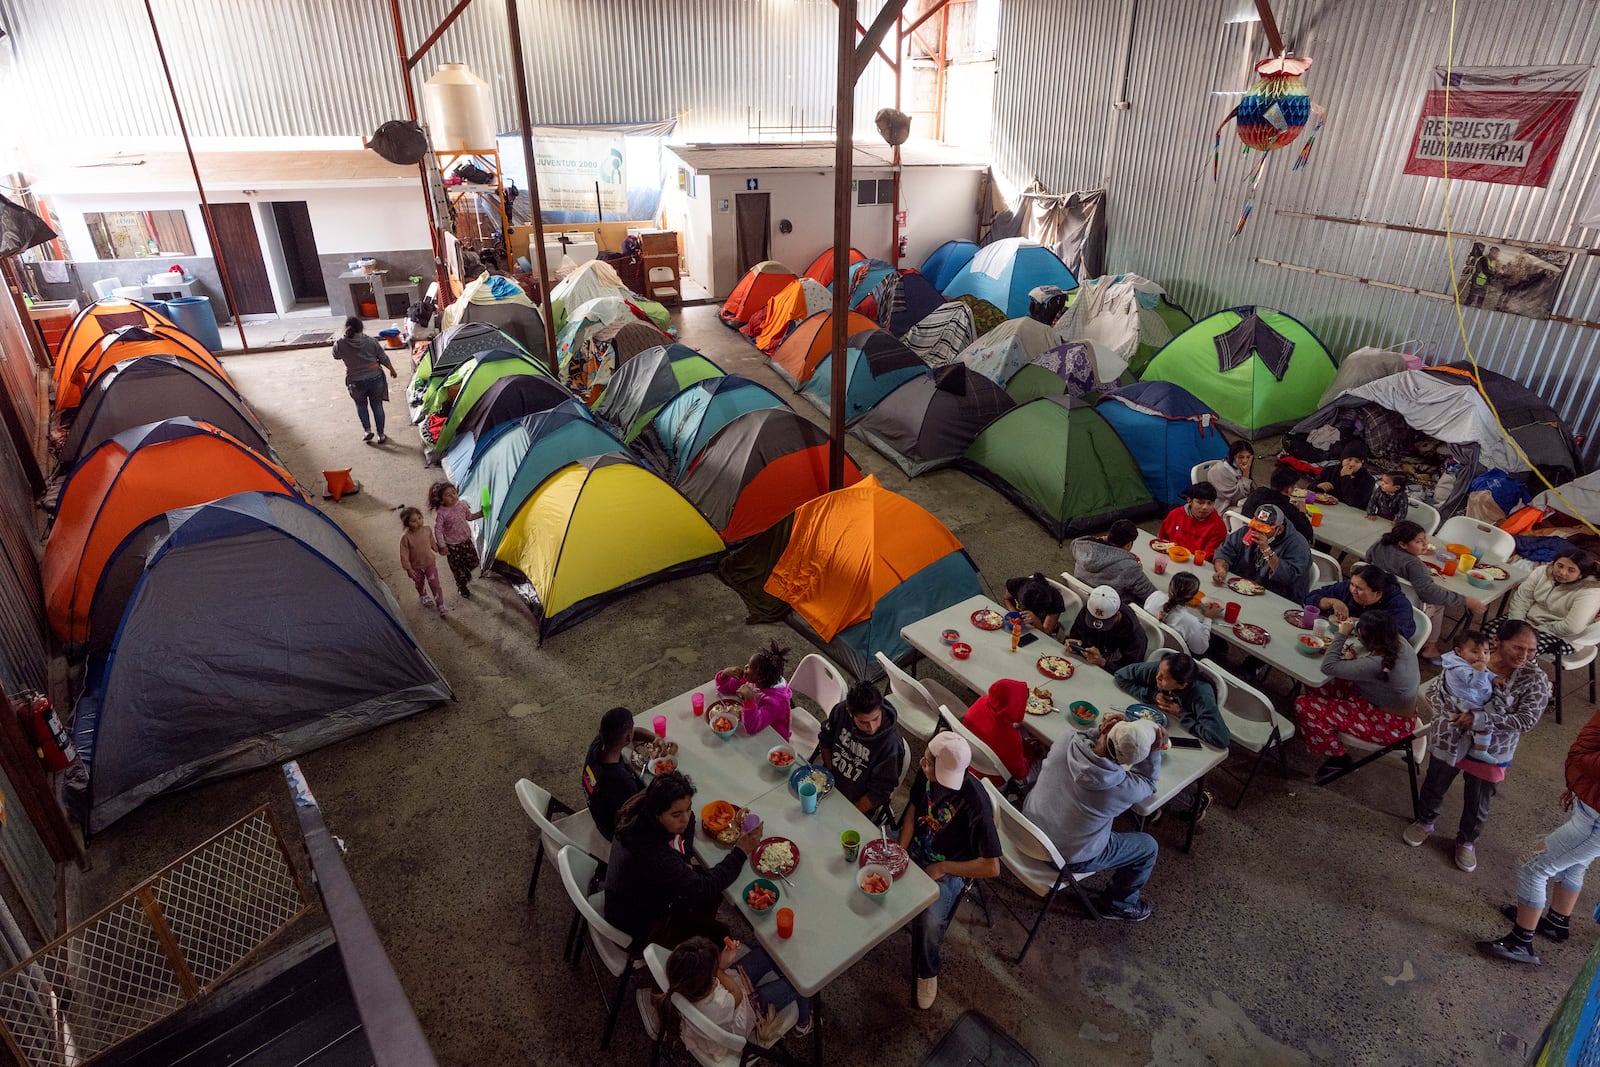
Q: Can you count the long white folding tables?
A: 4